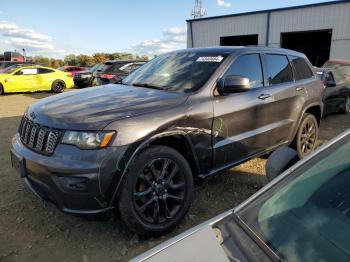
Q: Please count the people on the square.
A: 0